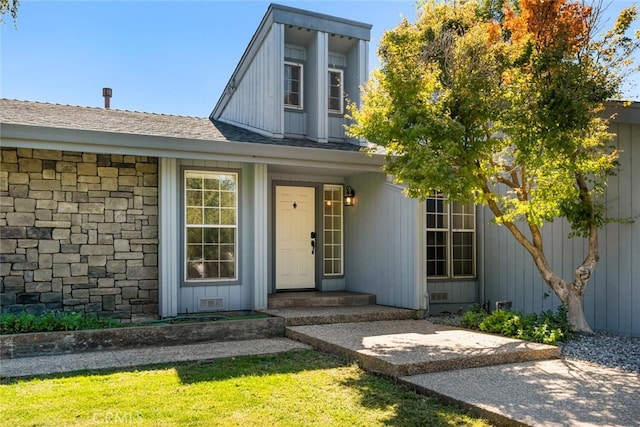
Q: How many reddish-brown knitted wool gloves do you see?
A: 0